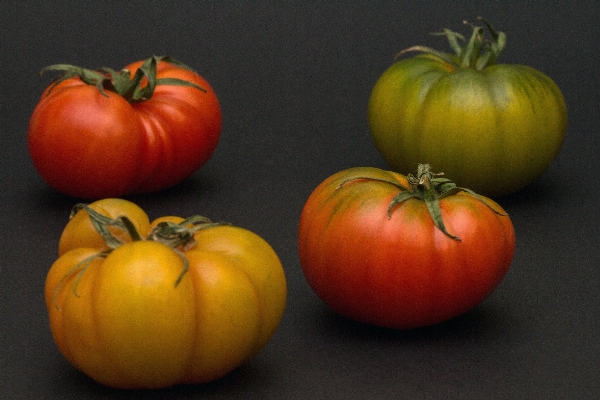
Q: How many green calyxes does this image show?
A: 4